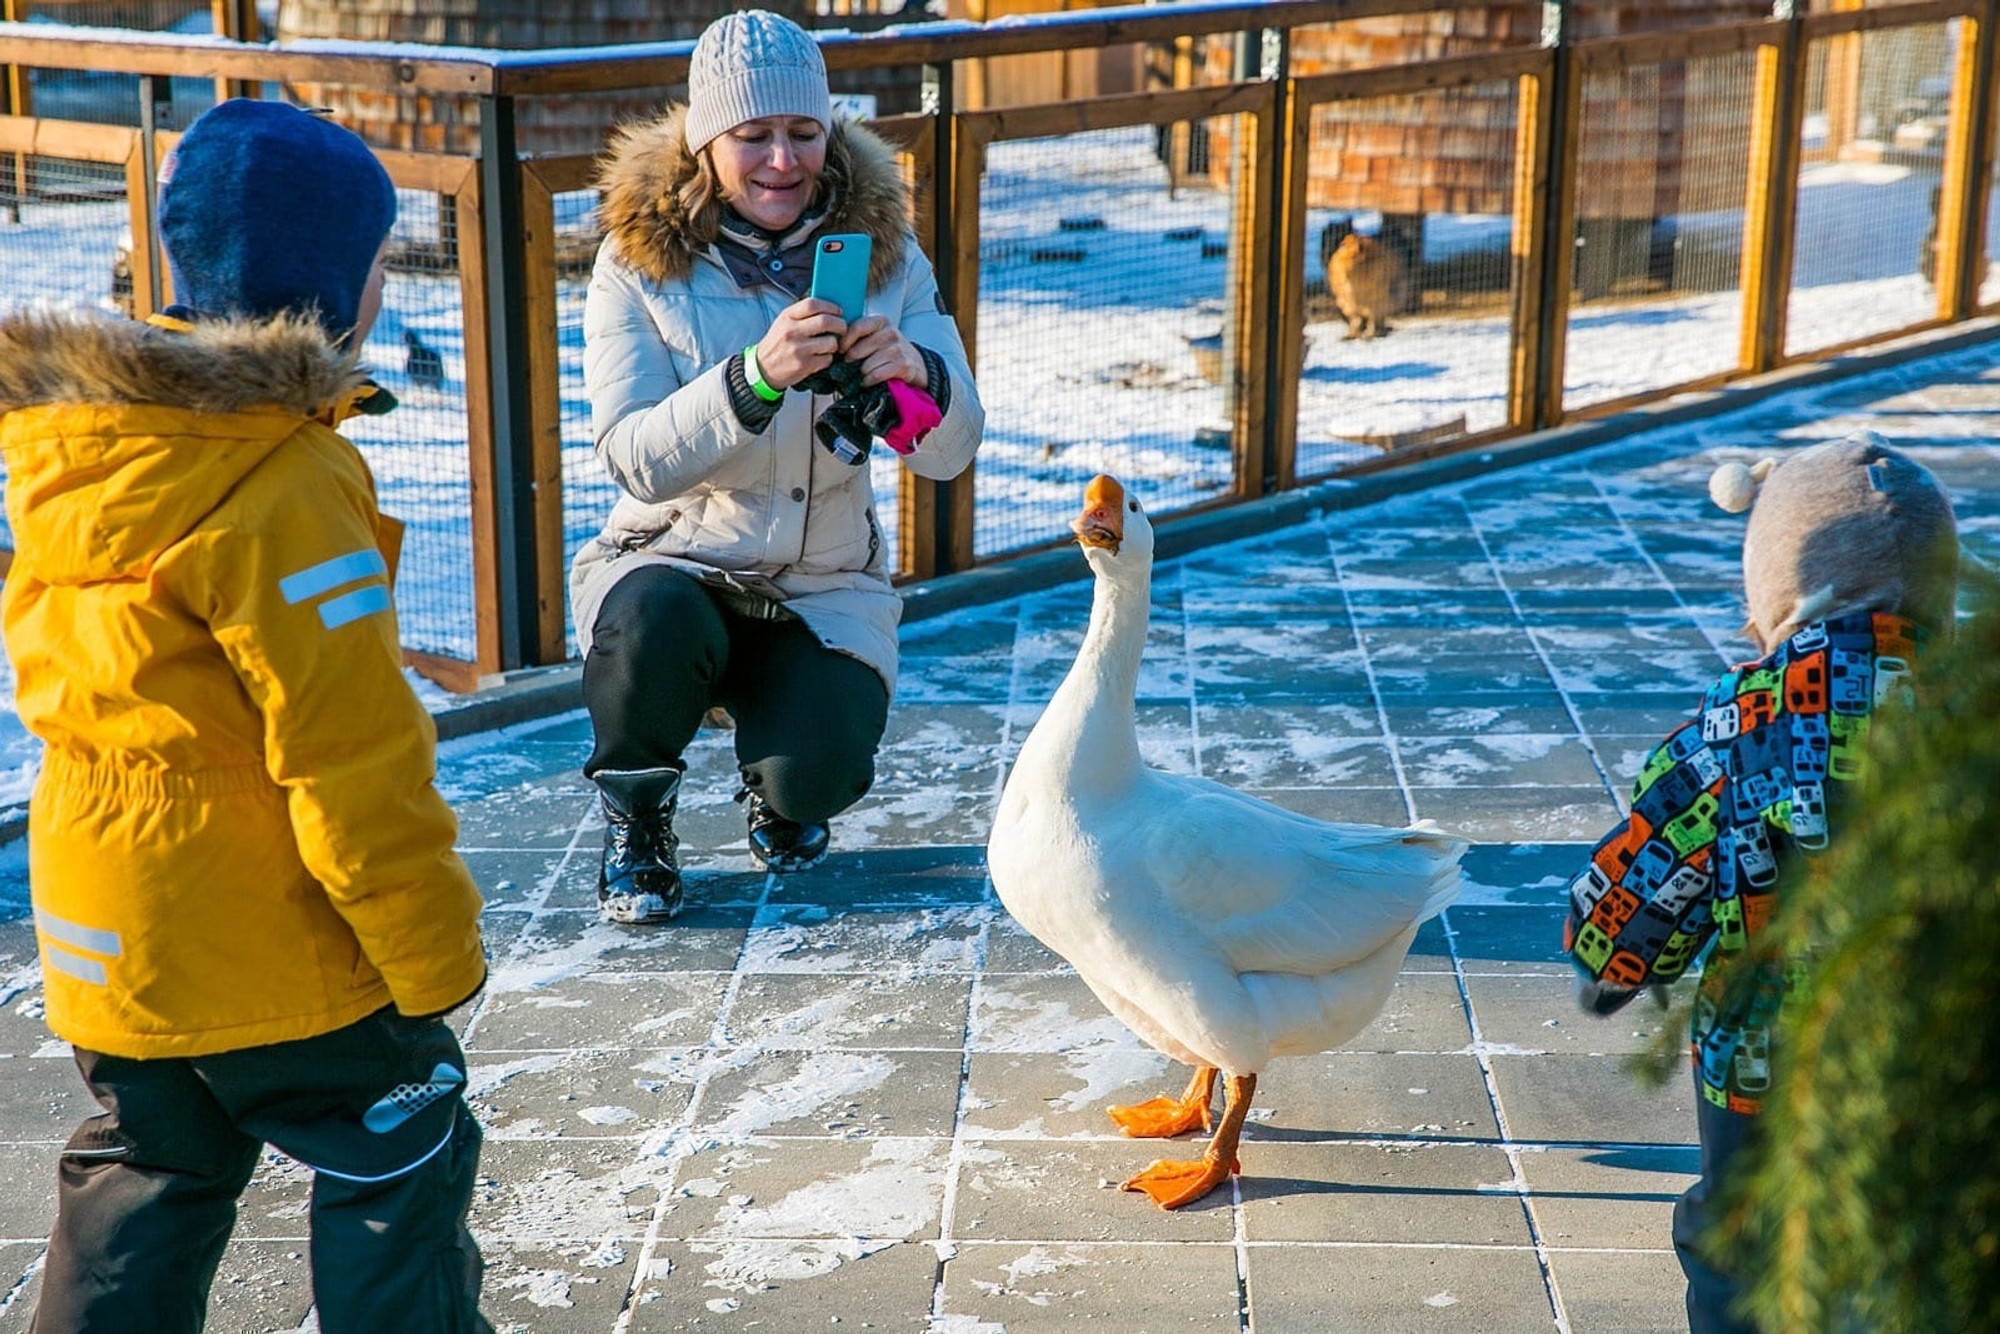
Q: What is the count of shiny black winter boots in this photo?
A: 2